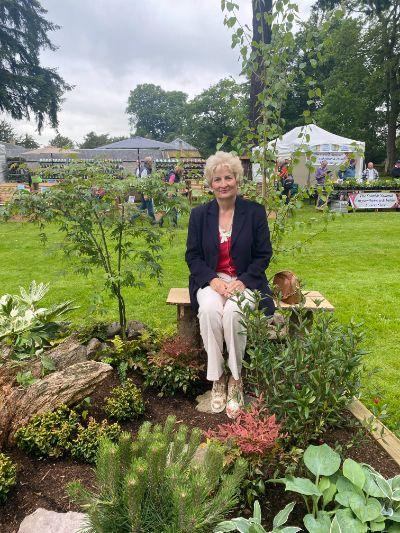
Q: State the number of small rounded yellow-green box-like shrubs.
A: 4